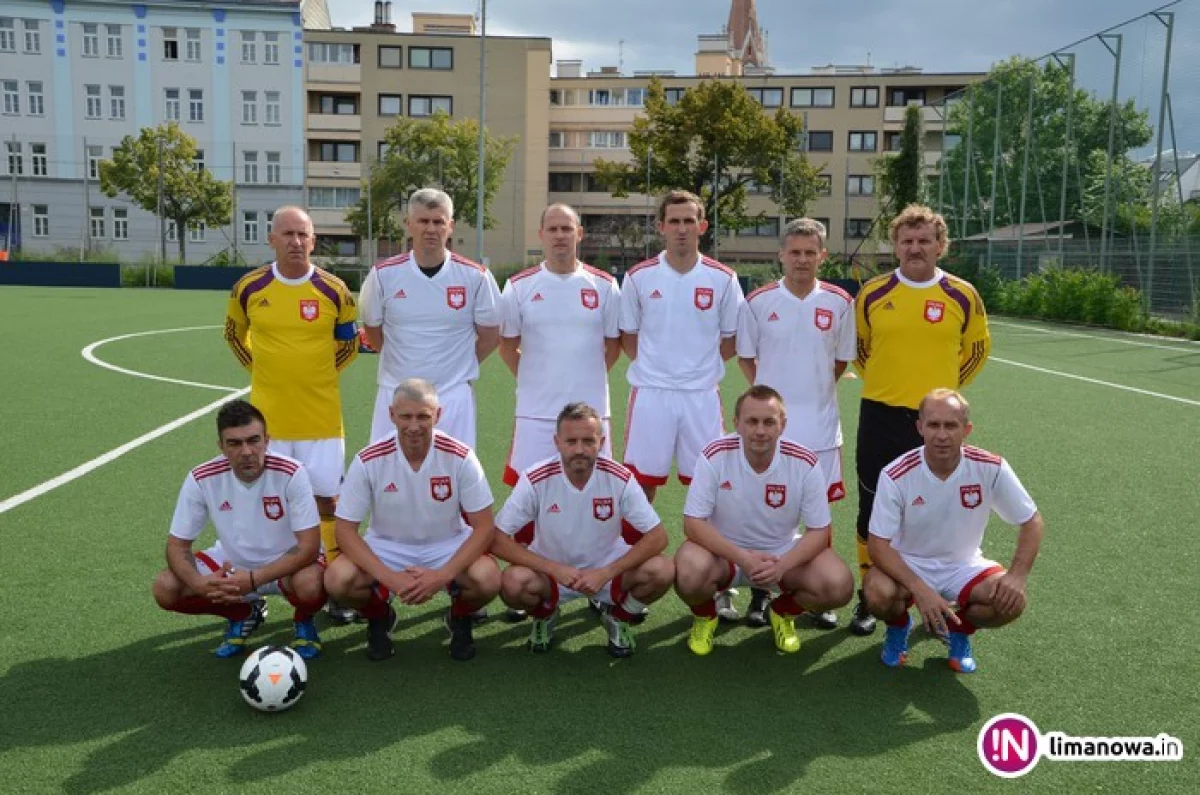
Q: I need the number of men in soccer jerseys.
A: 11